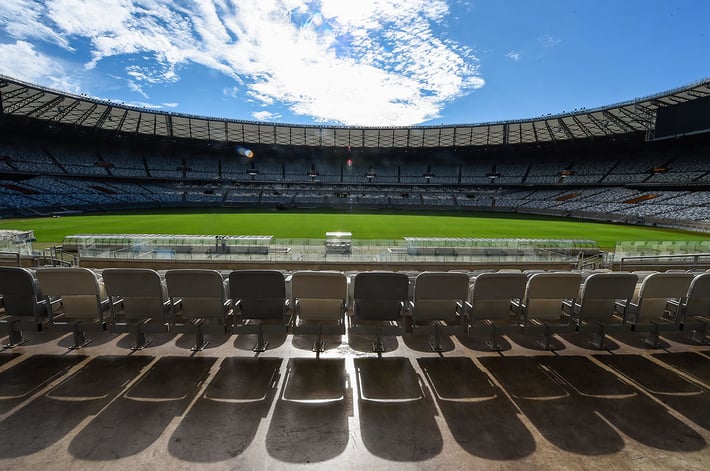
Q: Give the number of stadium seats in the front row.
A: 13